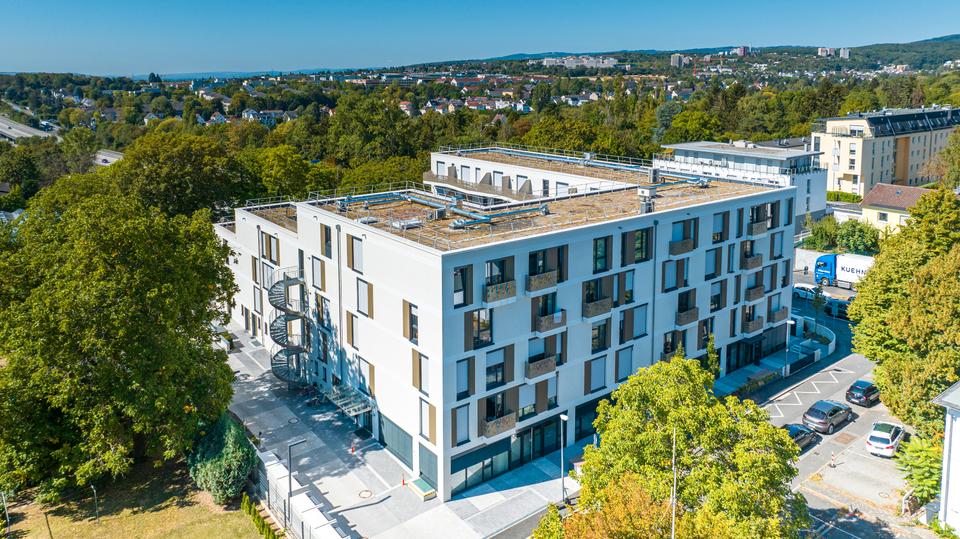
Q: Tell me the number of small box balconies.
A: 14